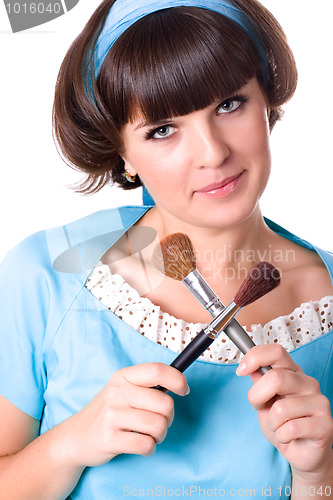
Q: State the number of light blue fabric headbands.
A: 1